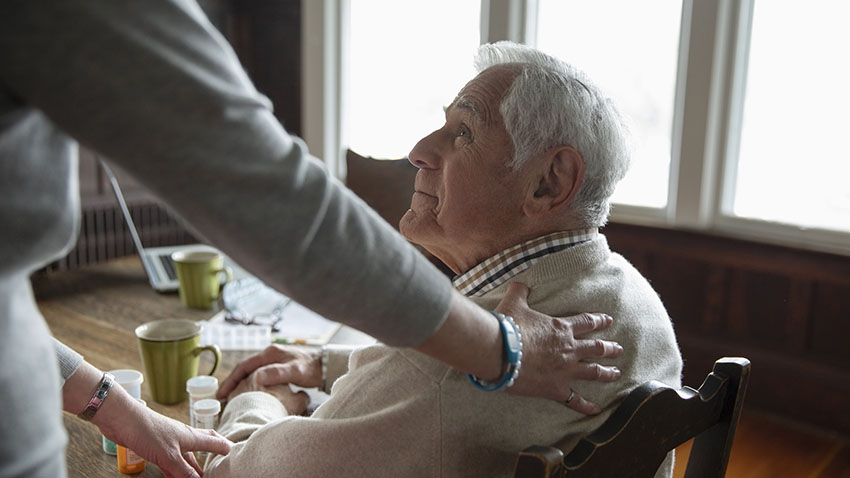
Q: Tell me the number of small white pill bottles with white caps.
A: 2